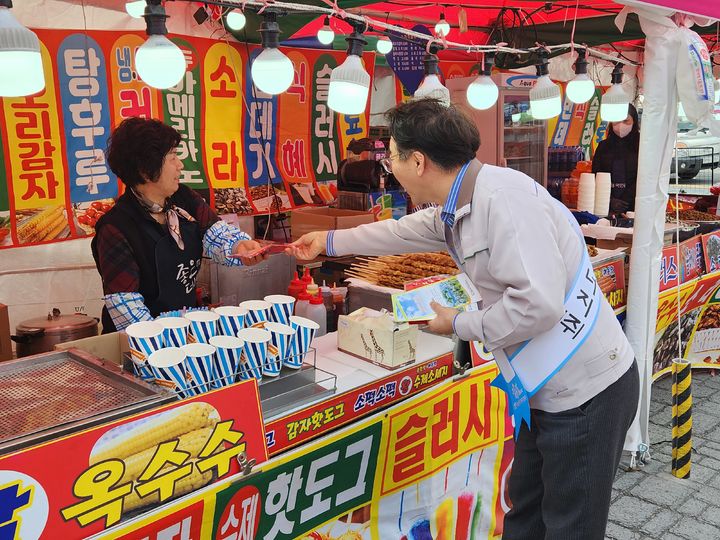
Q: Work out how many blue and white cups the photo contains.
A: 12